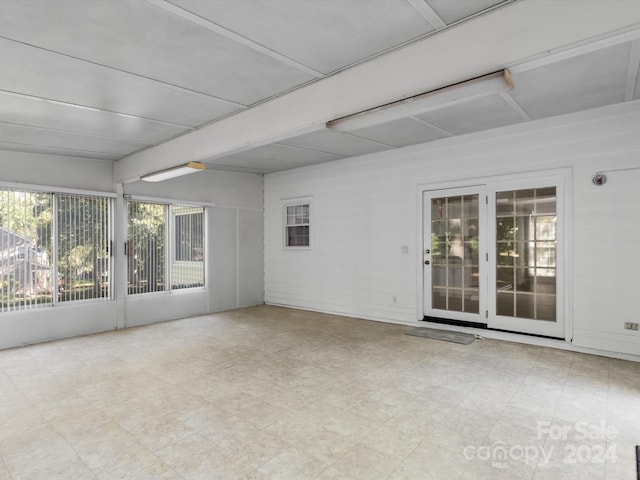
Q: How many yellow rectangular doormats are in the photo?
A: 0